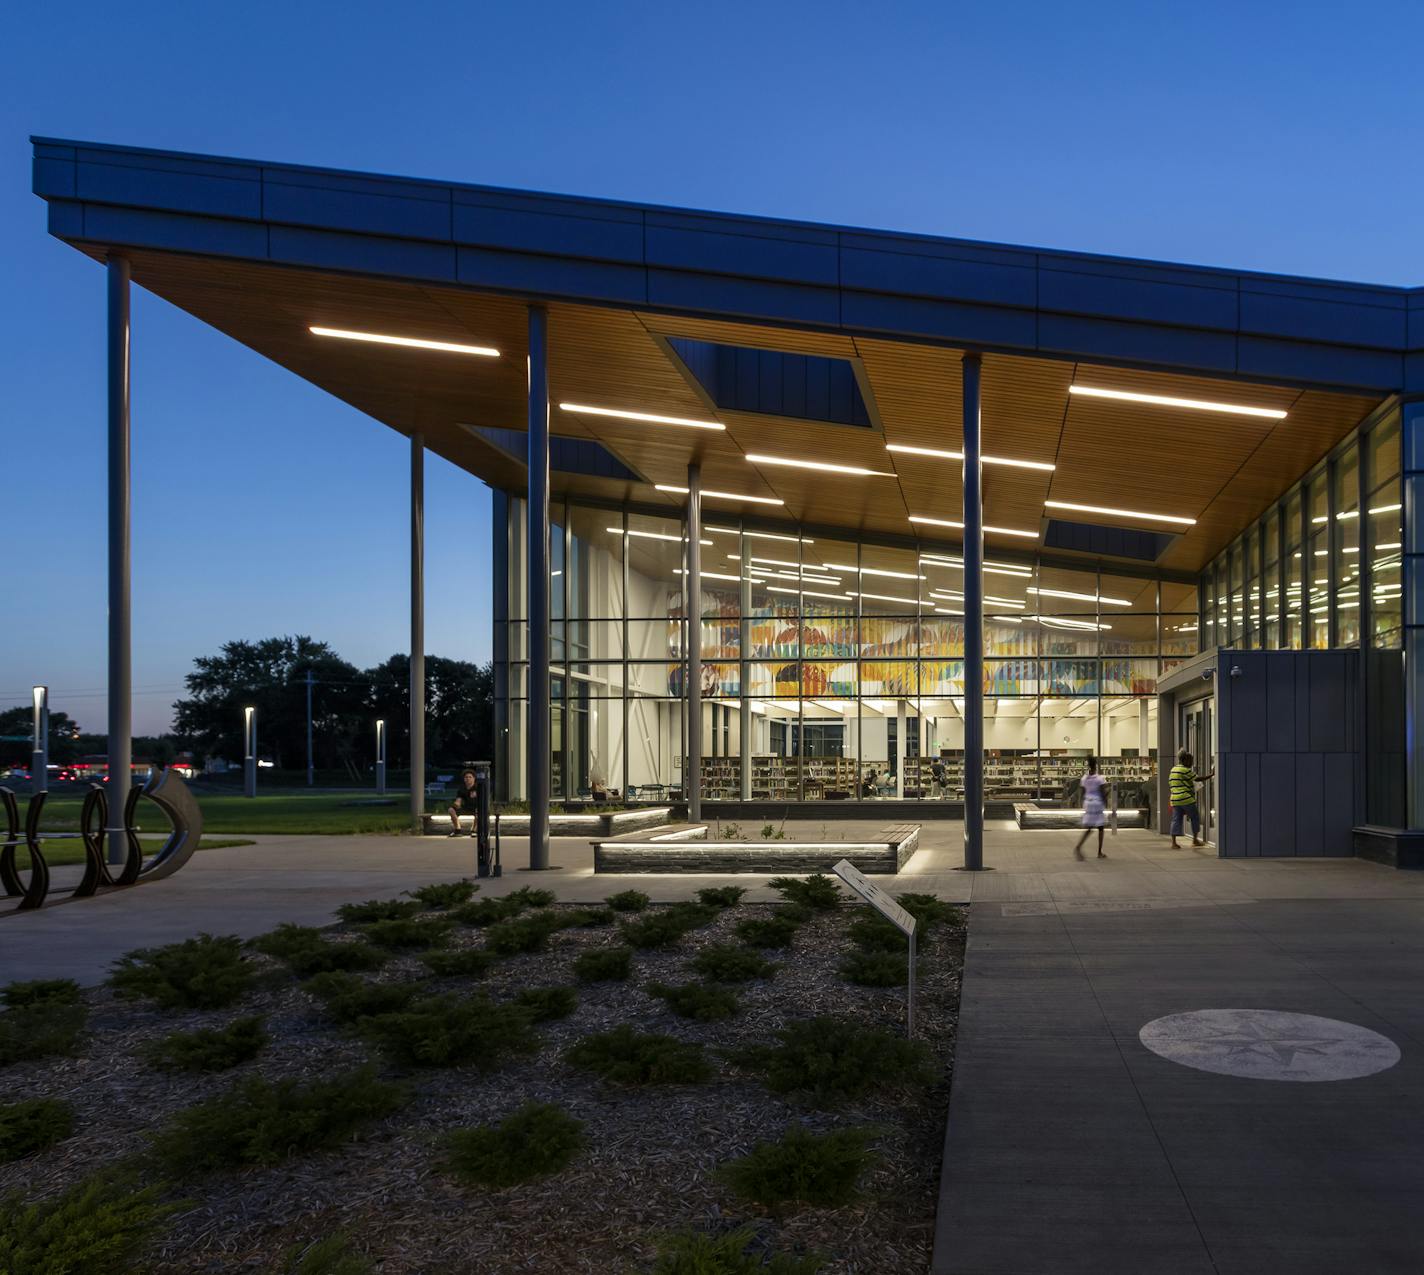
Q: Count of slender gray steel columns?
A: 5